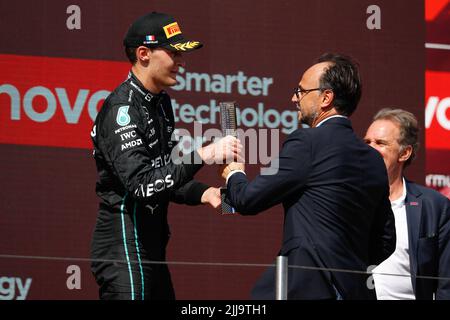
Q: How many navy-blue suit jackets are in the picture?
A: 2